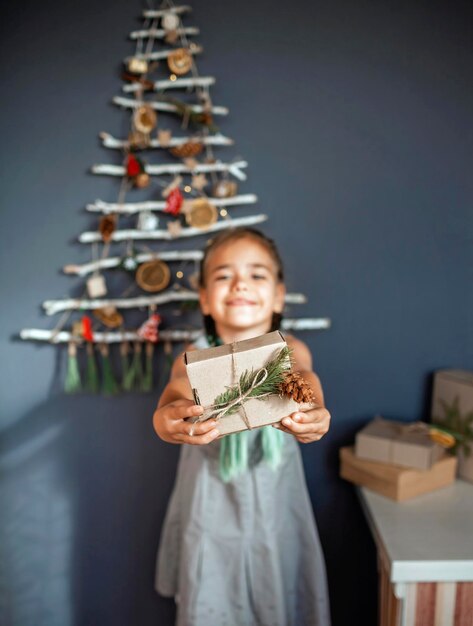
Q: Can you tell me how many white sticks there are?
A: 12